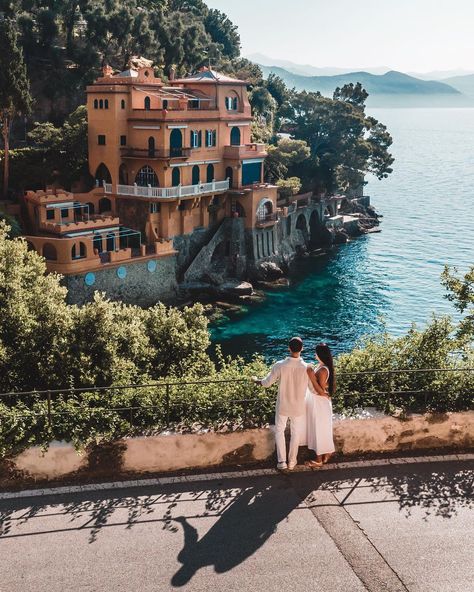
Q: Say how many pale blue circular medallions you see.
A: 3